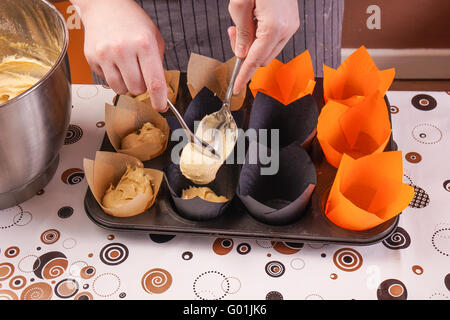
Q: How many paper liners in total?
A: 12